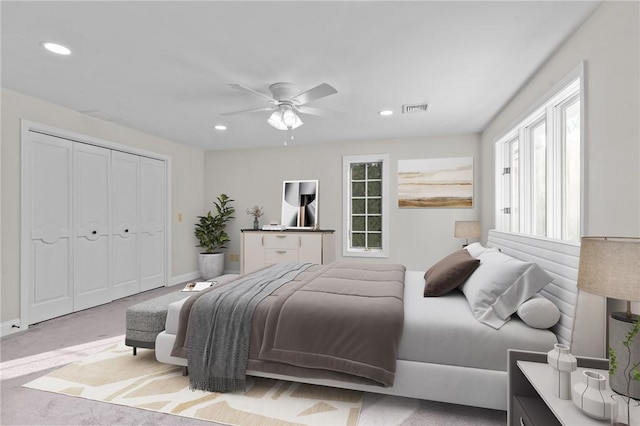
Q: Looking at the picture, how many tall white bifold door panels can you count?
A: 4